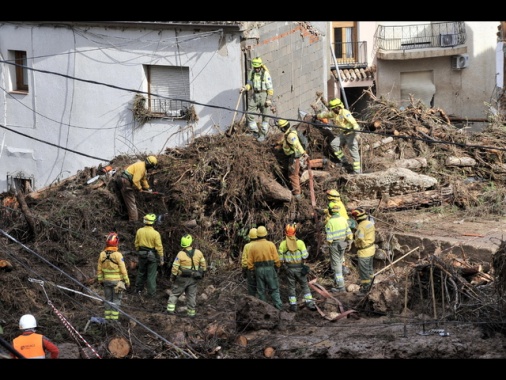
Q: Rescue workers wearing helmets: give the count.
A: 14